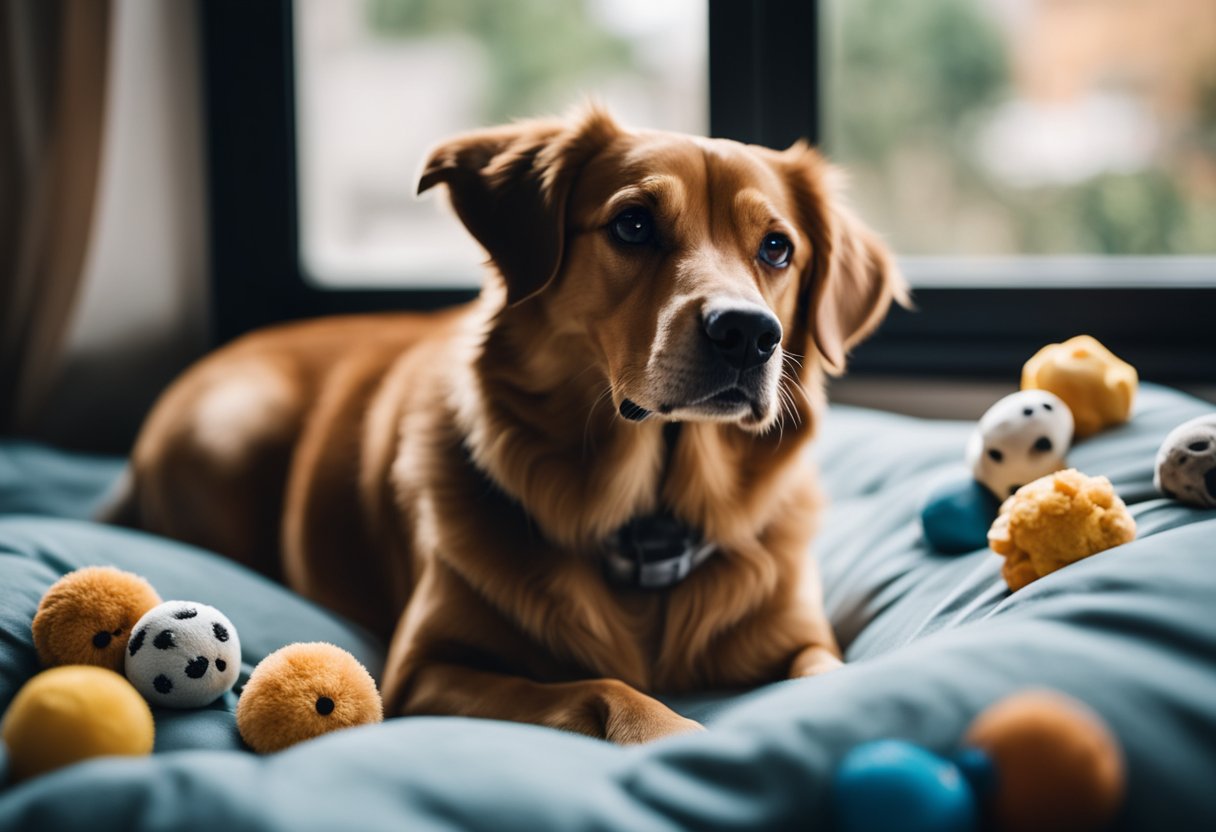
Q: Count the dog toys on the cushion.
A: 11